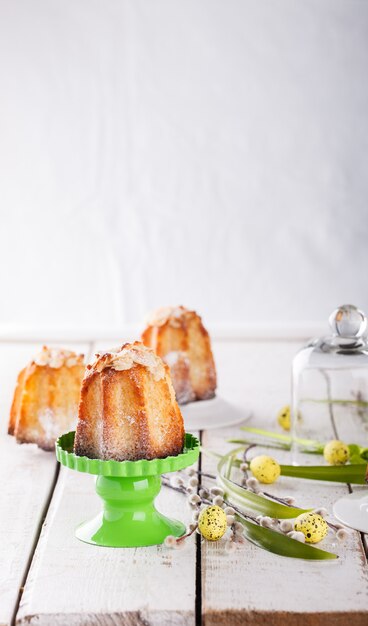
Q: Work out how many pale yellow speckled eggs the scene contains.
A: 5